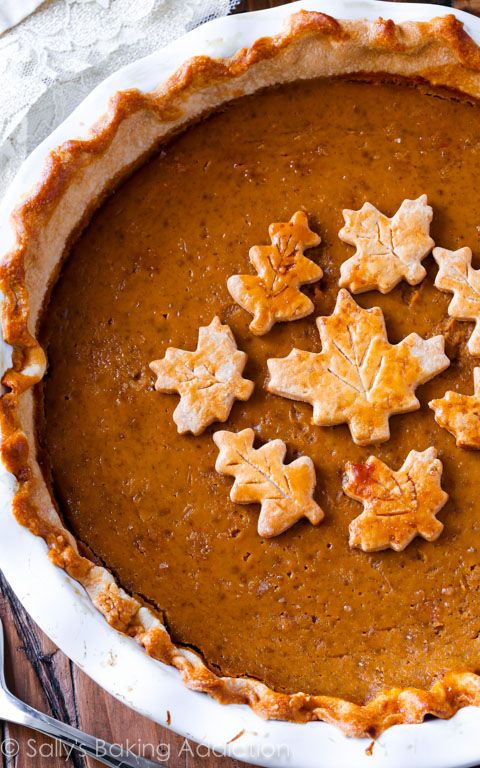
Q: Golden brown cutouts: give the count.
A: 8